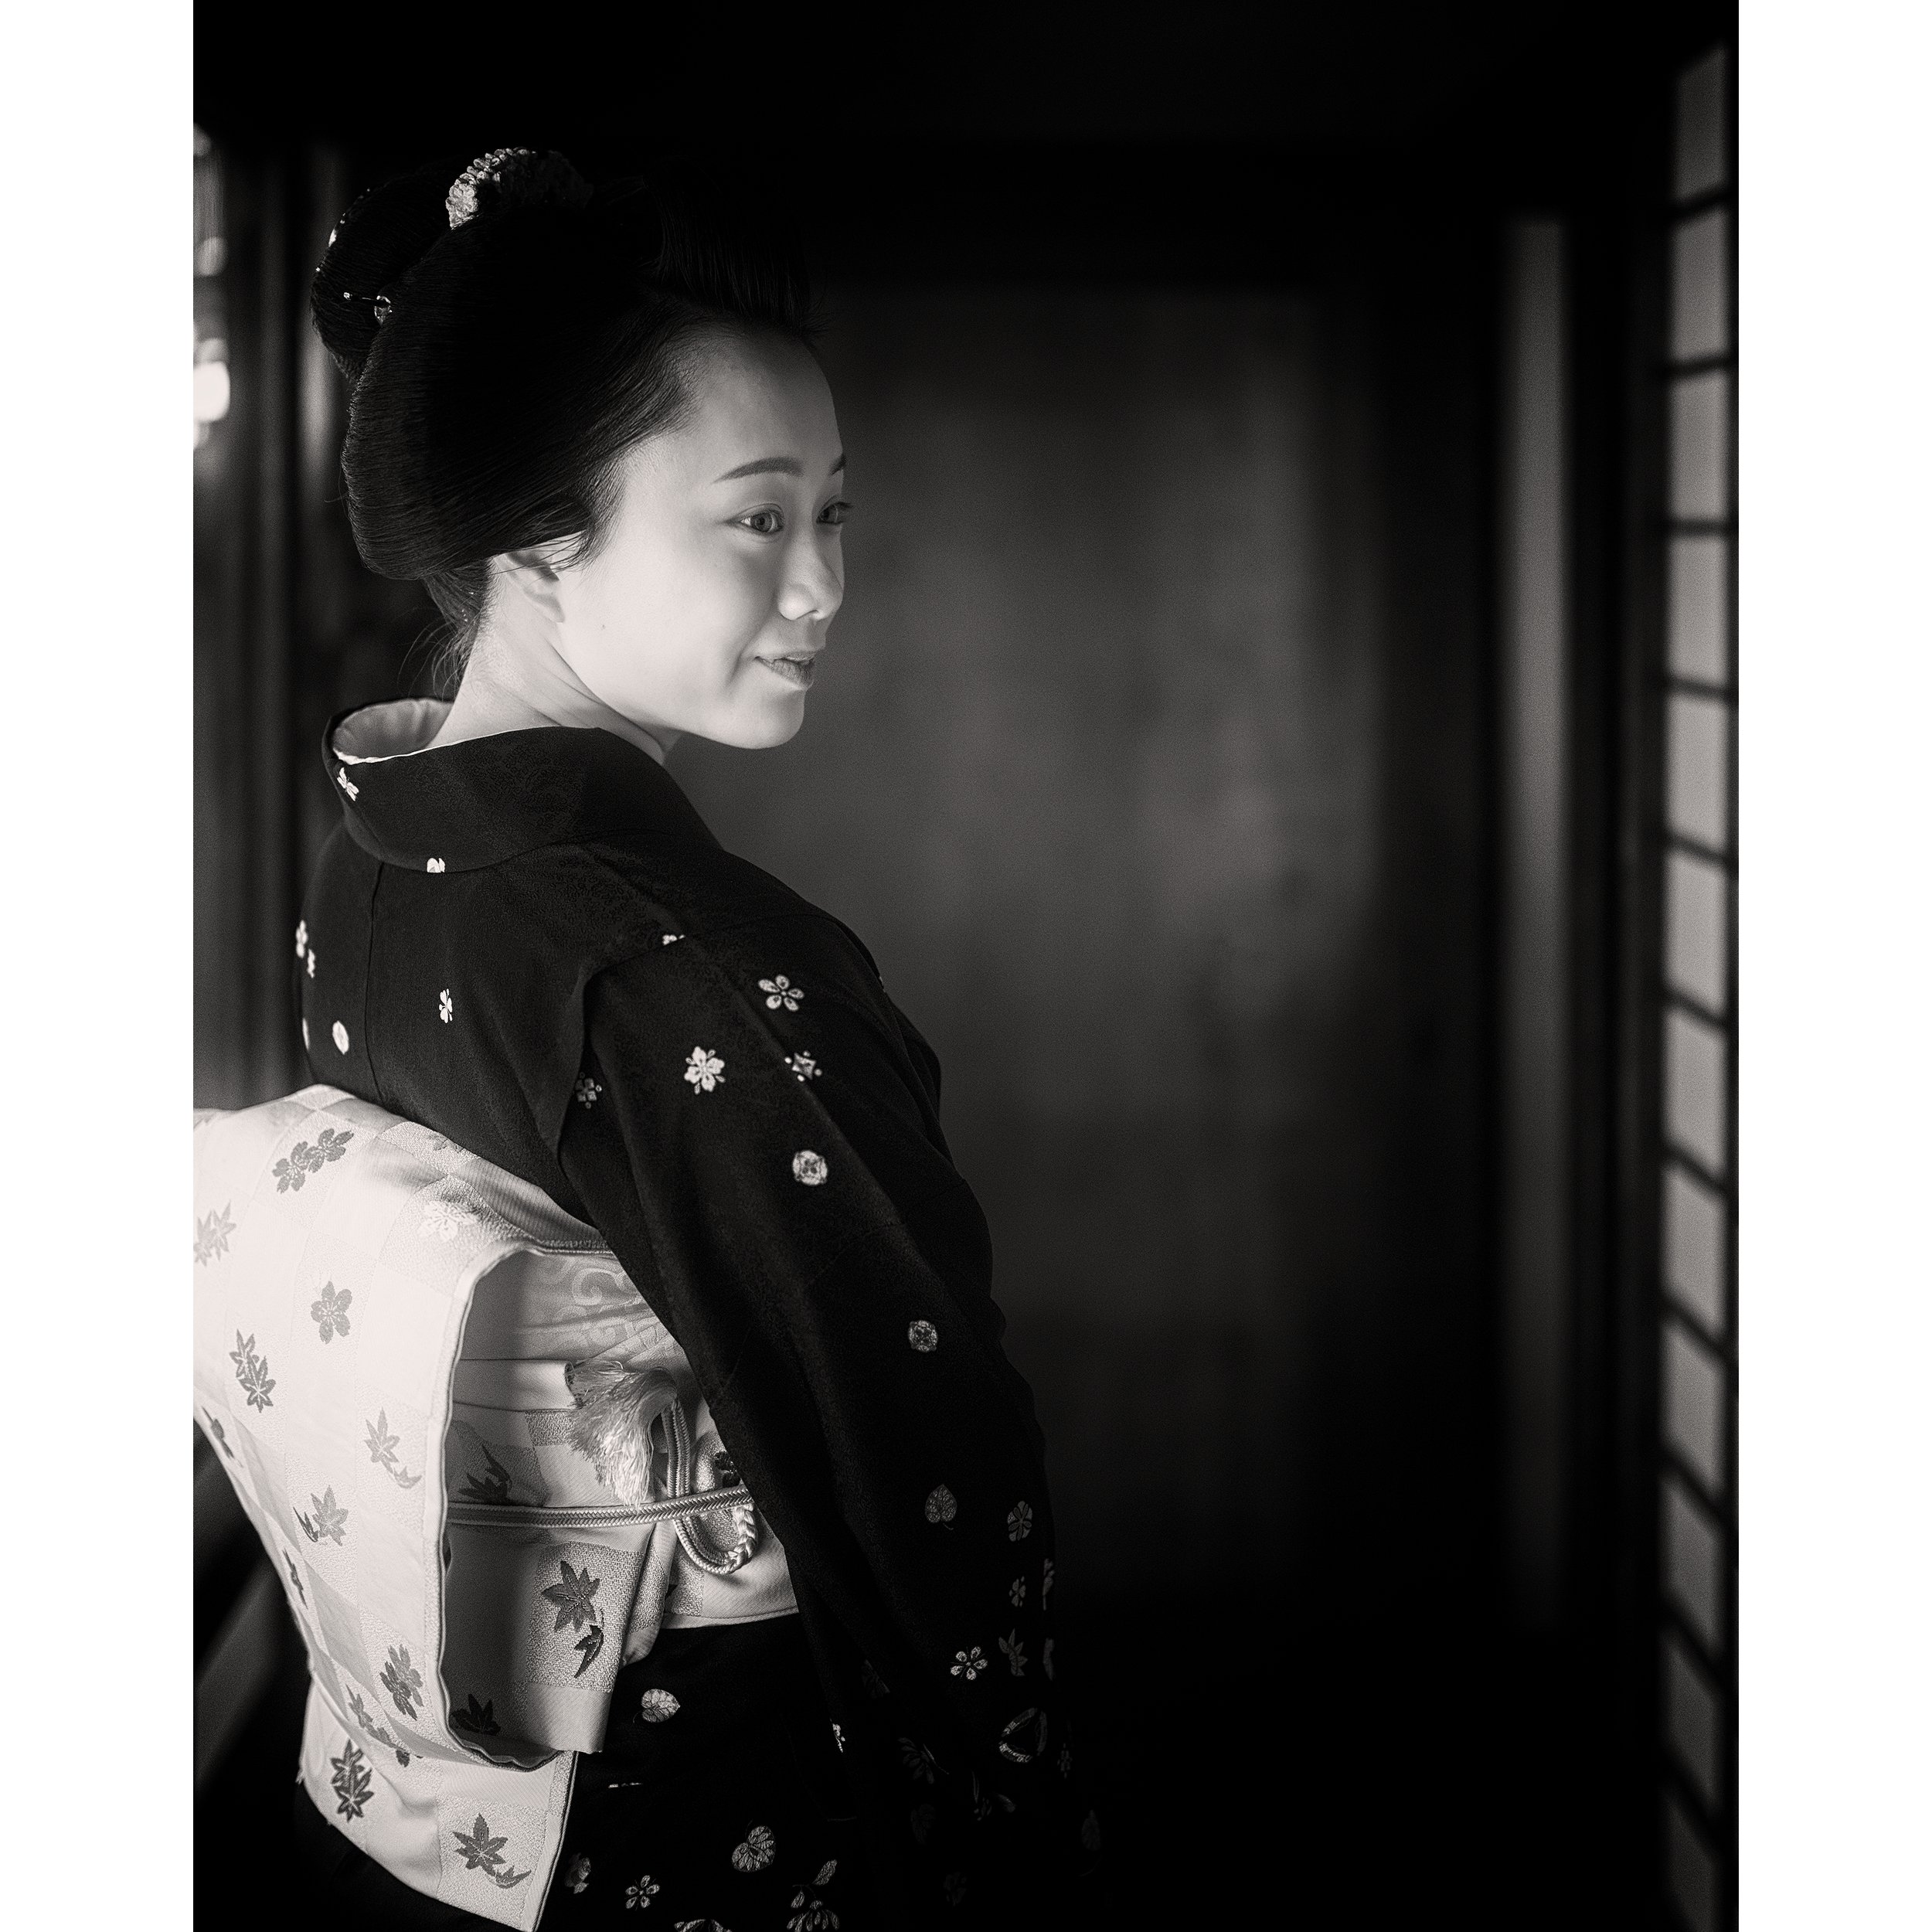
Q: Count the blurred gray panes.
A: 12